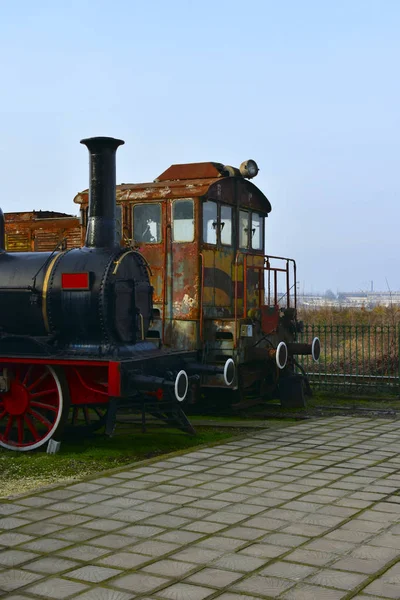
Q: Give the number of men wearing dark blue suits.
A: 0